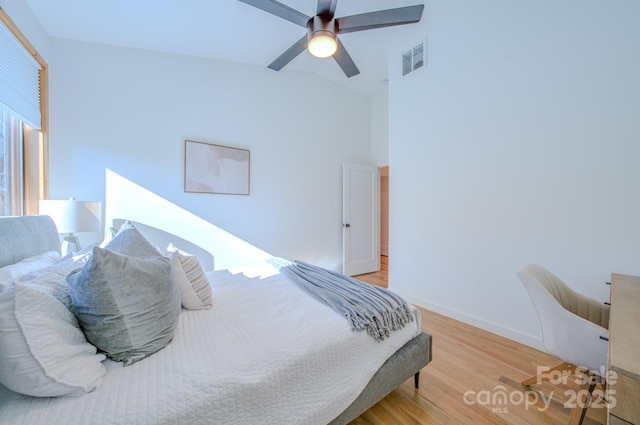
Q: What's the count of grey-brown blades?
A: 5